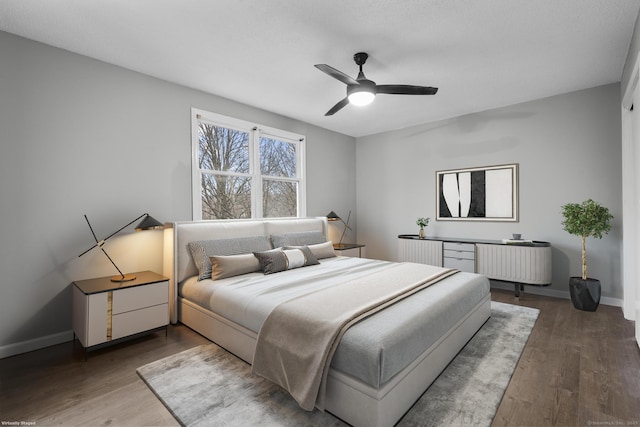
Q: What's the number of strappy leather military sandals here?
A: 0